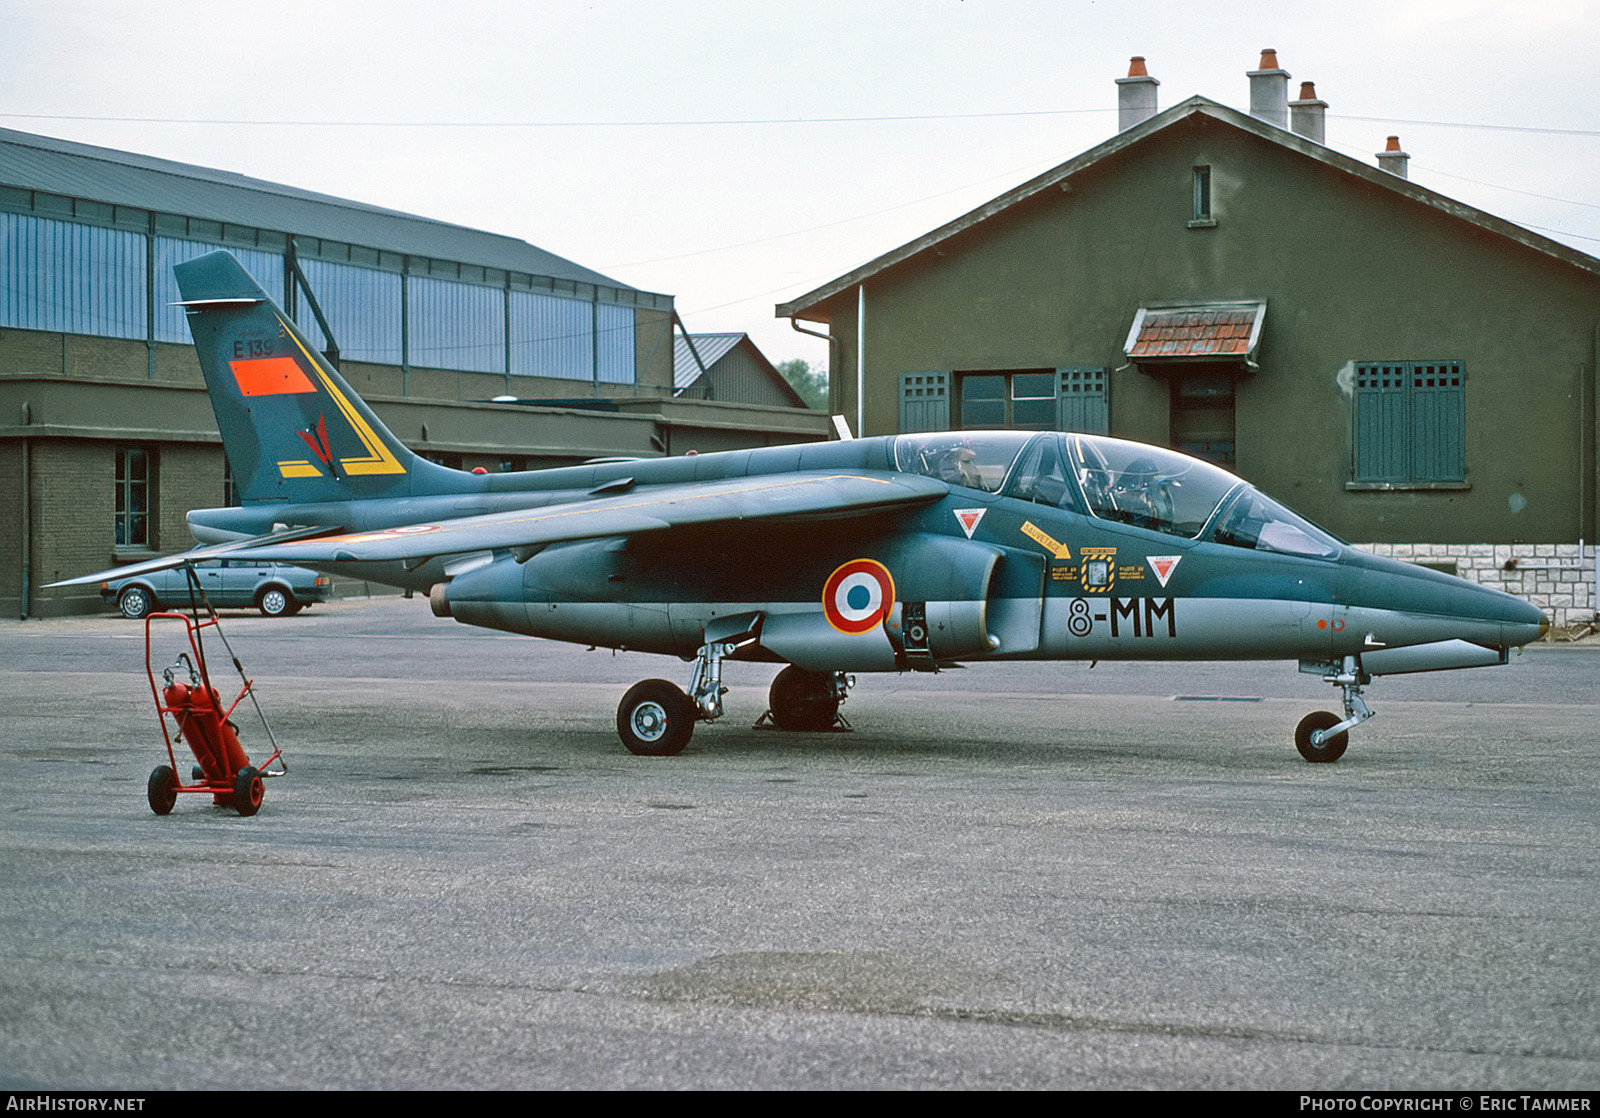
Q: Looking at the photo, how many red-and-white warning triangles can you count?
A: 2